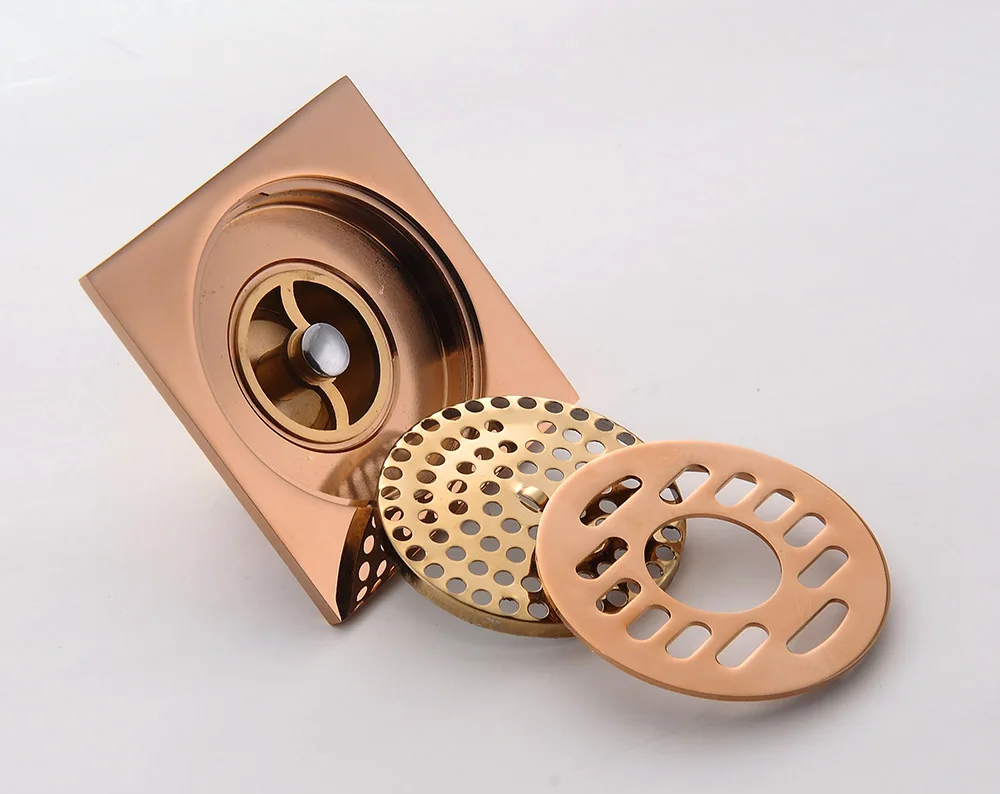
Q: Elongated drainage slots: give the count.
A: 12